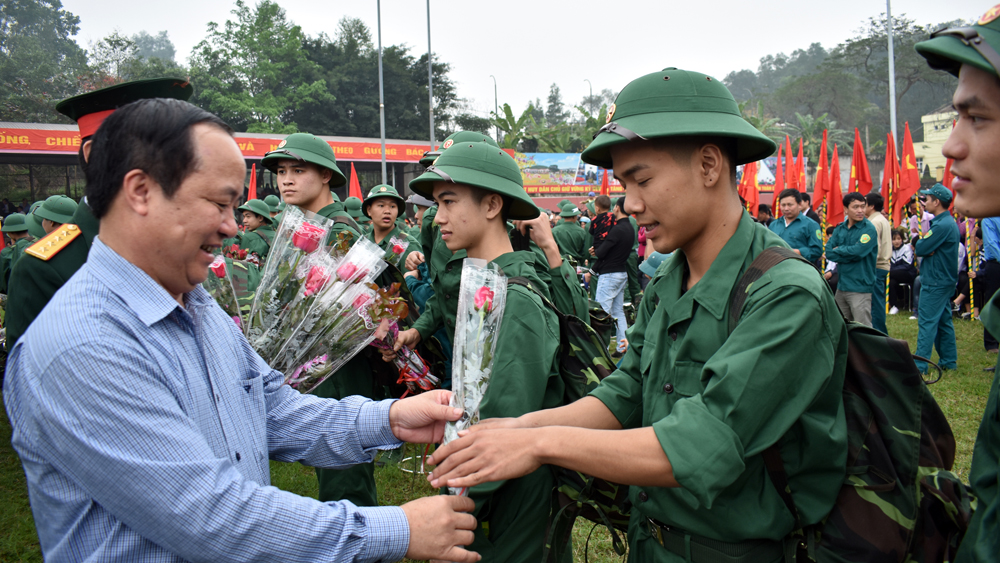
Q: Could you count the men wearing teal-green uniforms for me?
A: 3